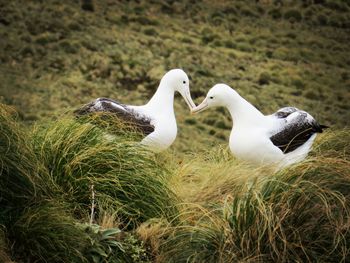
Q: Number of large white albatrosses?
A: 2